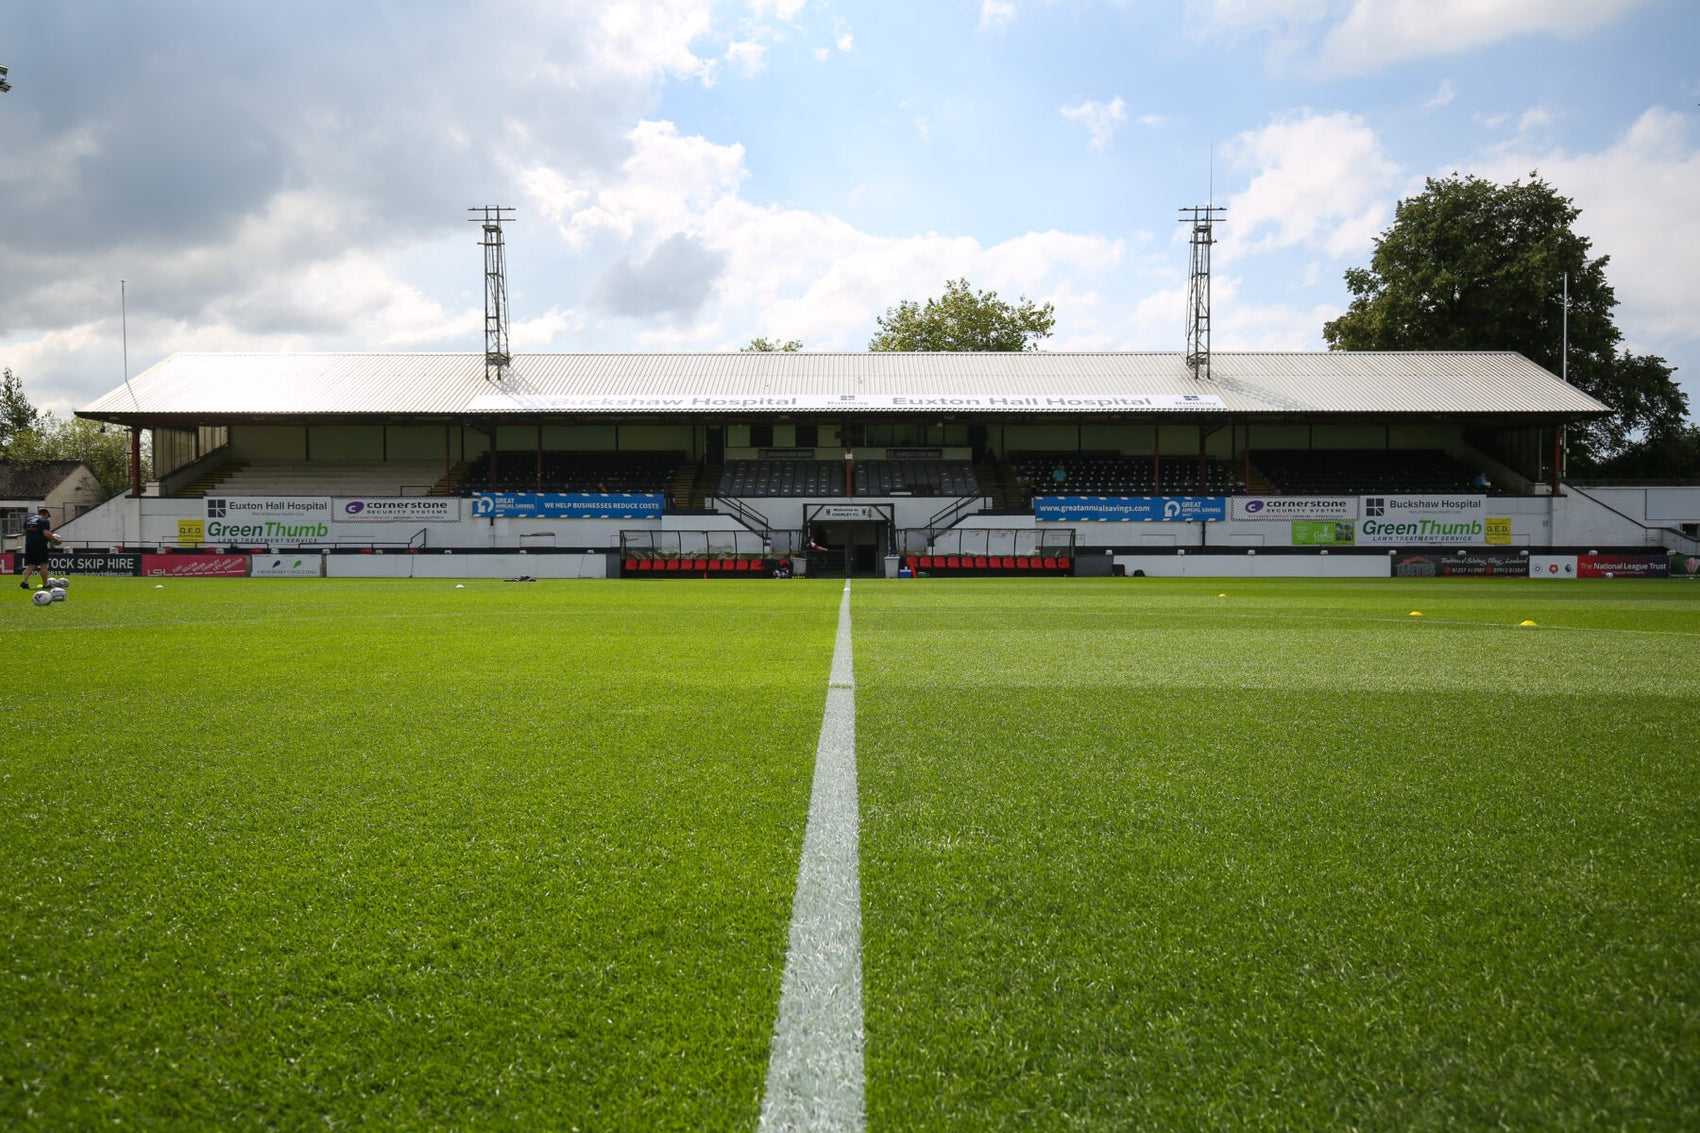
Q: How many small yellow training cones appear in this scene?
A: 3